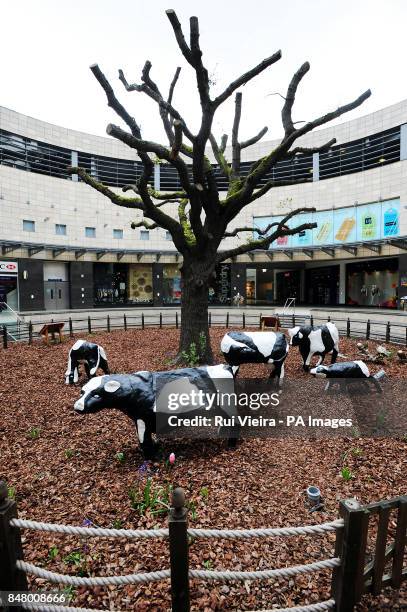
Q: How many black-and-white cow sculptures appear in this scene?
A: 5